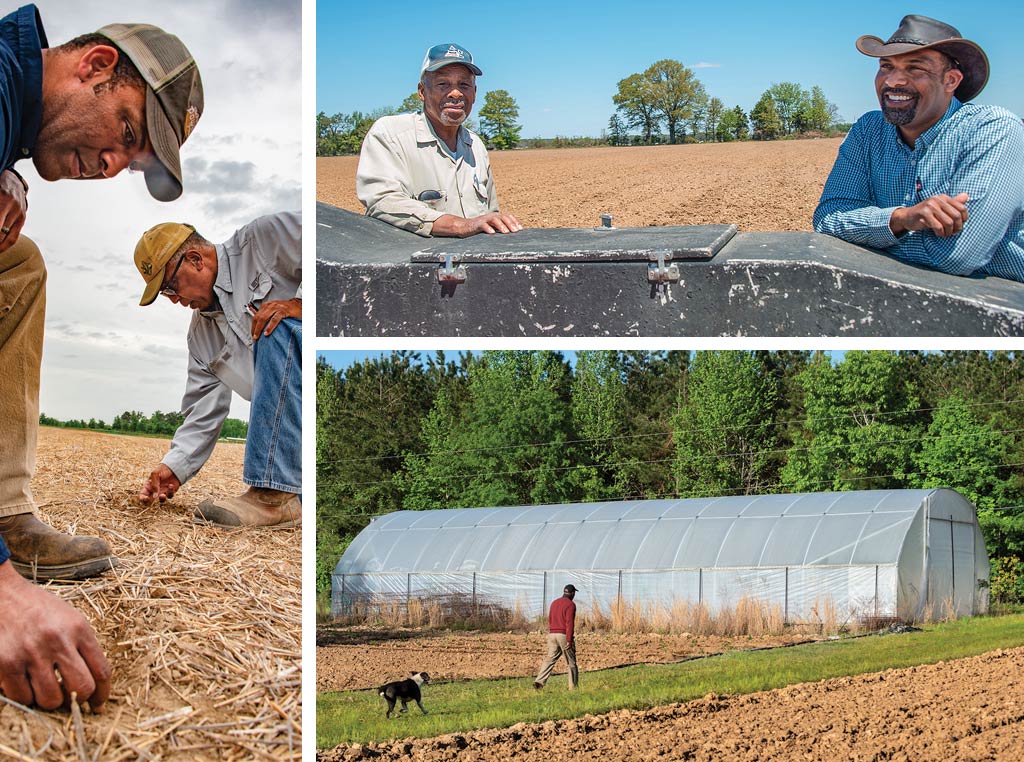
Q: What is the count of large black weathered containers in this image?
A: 1